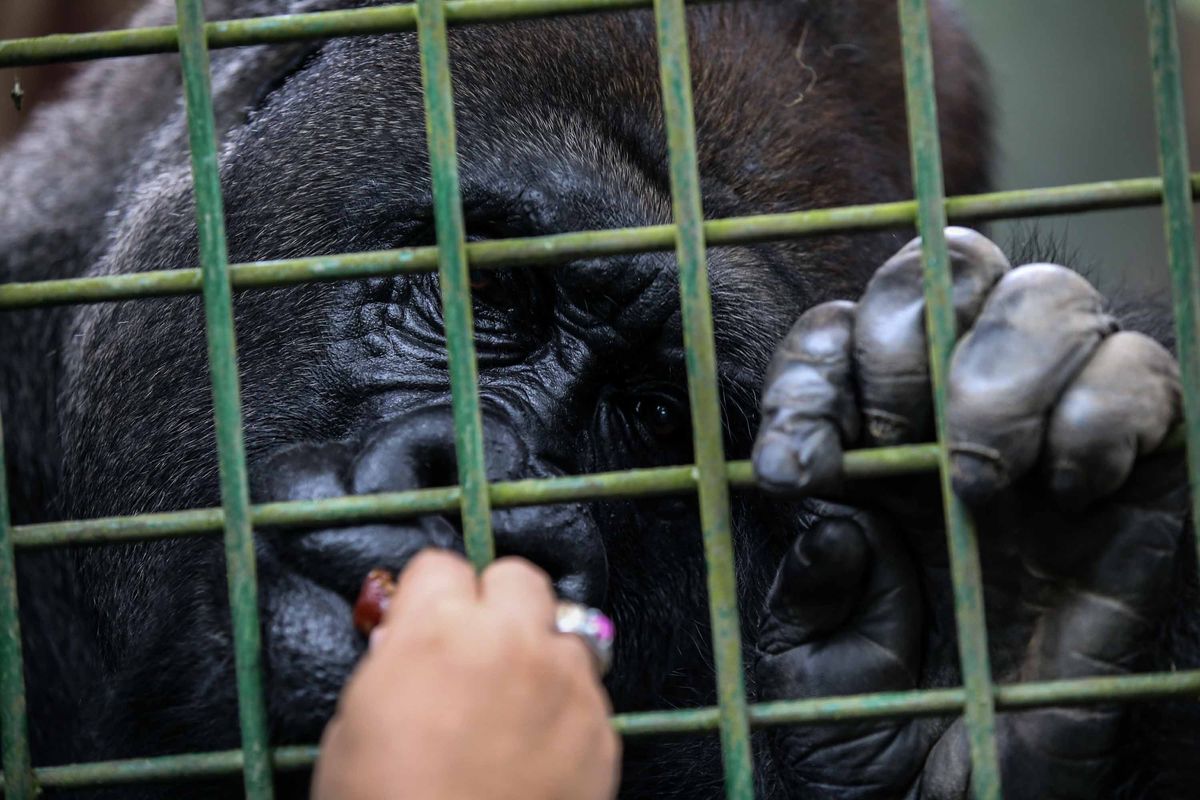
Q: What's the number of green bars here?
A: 10